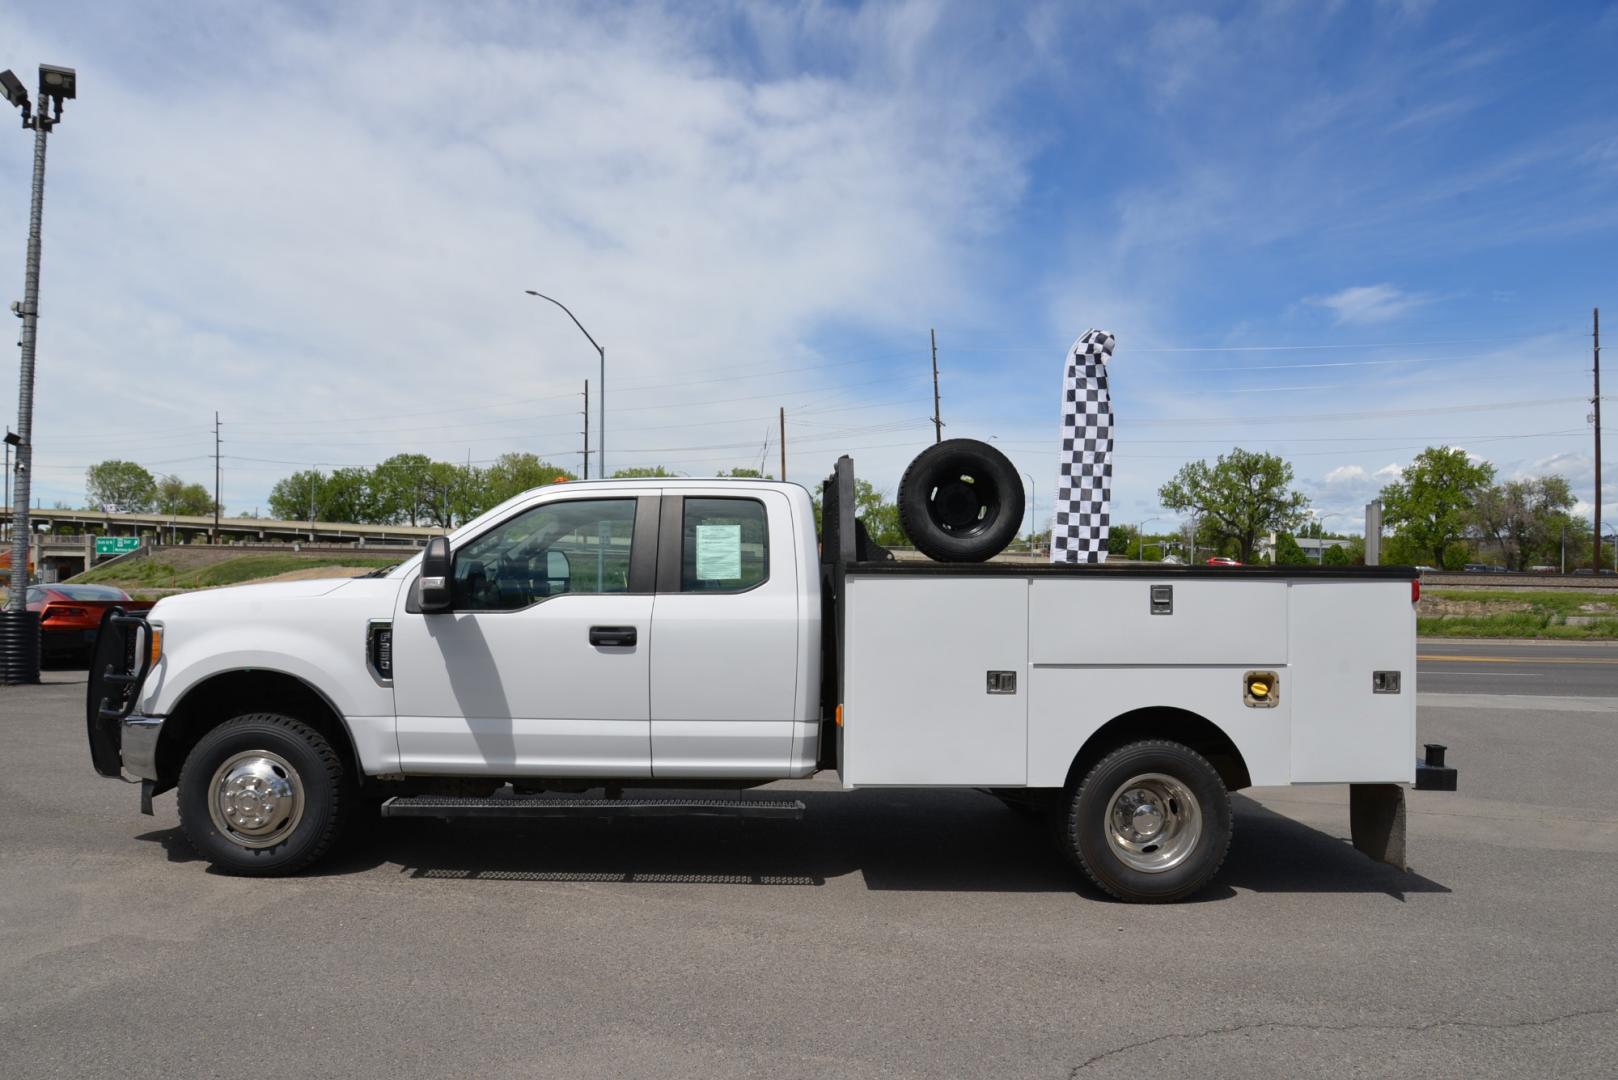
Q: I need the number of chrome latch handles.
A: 3